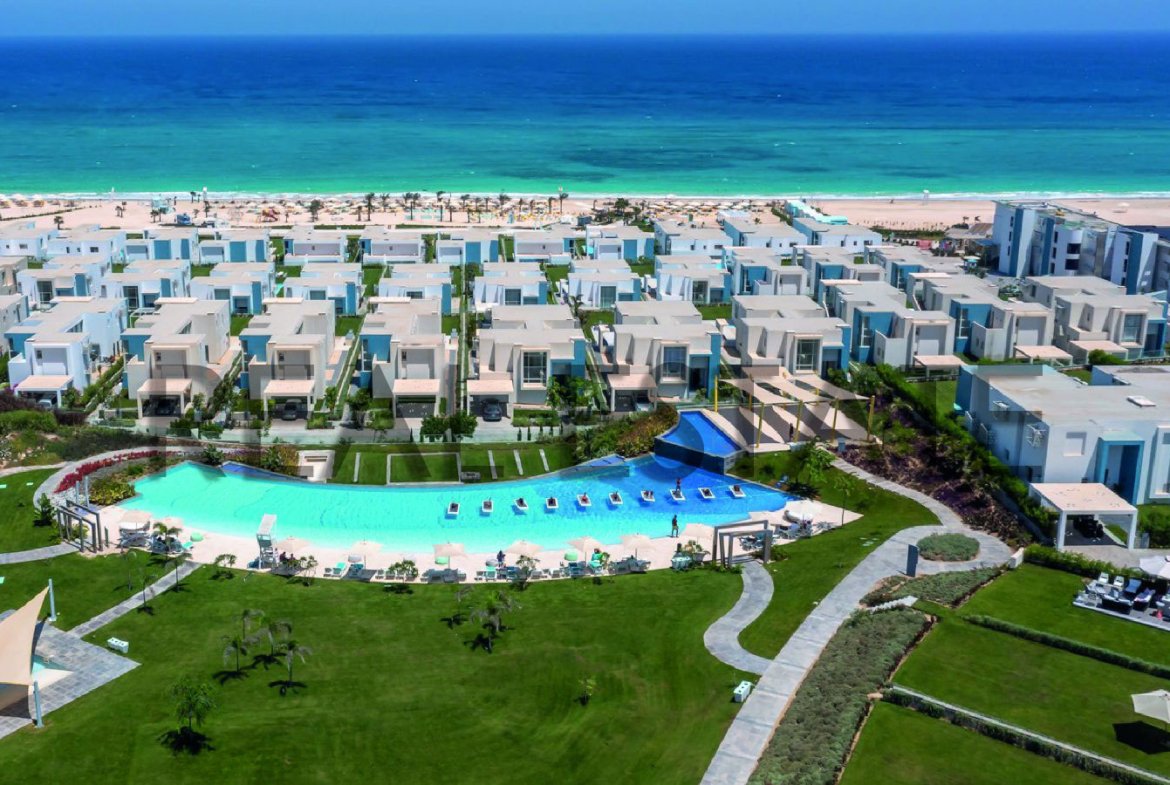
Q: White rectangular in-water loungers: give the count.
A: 10